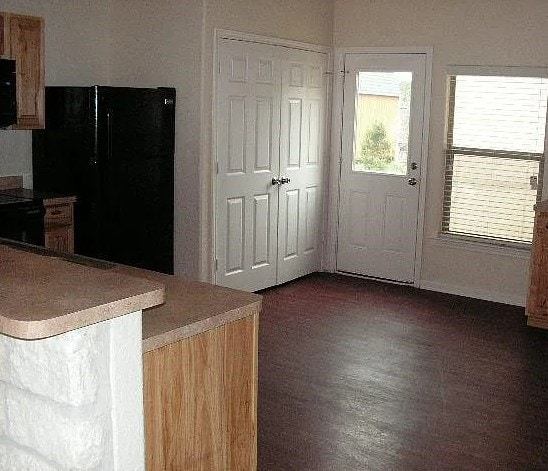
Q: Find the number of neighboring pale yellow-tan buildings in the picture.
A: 1